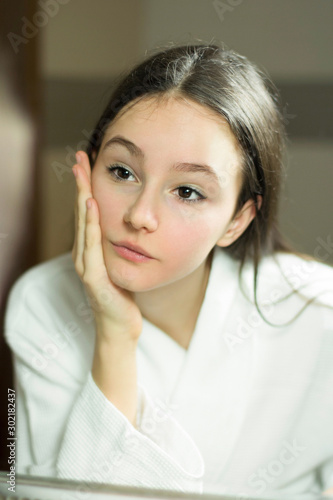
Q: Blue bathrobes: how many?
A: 0